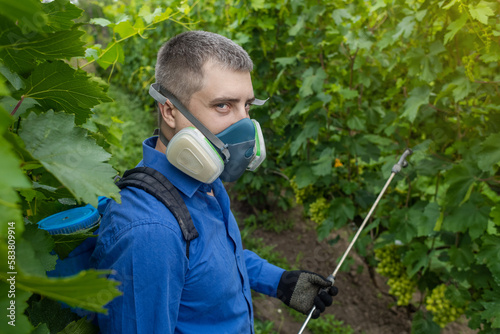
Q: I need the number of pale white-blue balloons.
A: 0